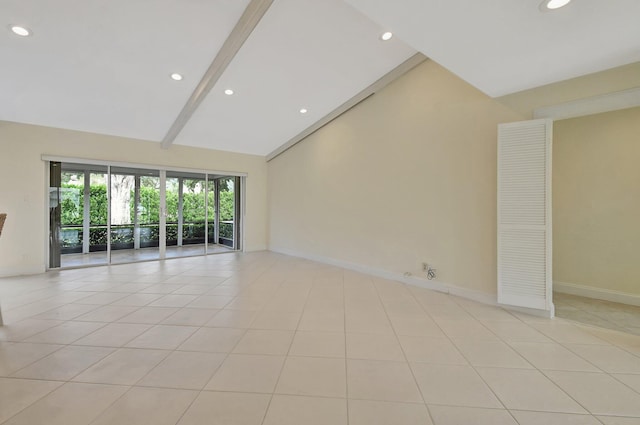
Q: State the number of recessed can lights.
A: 6